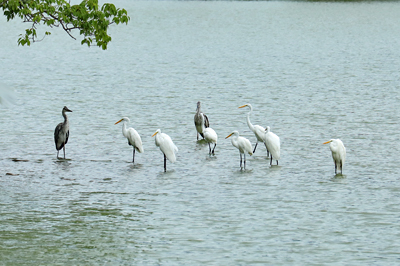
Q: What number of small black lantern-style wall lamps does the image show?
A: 0